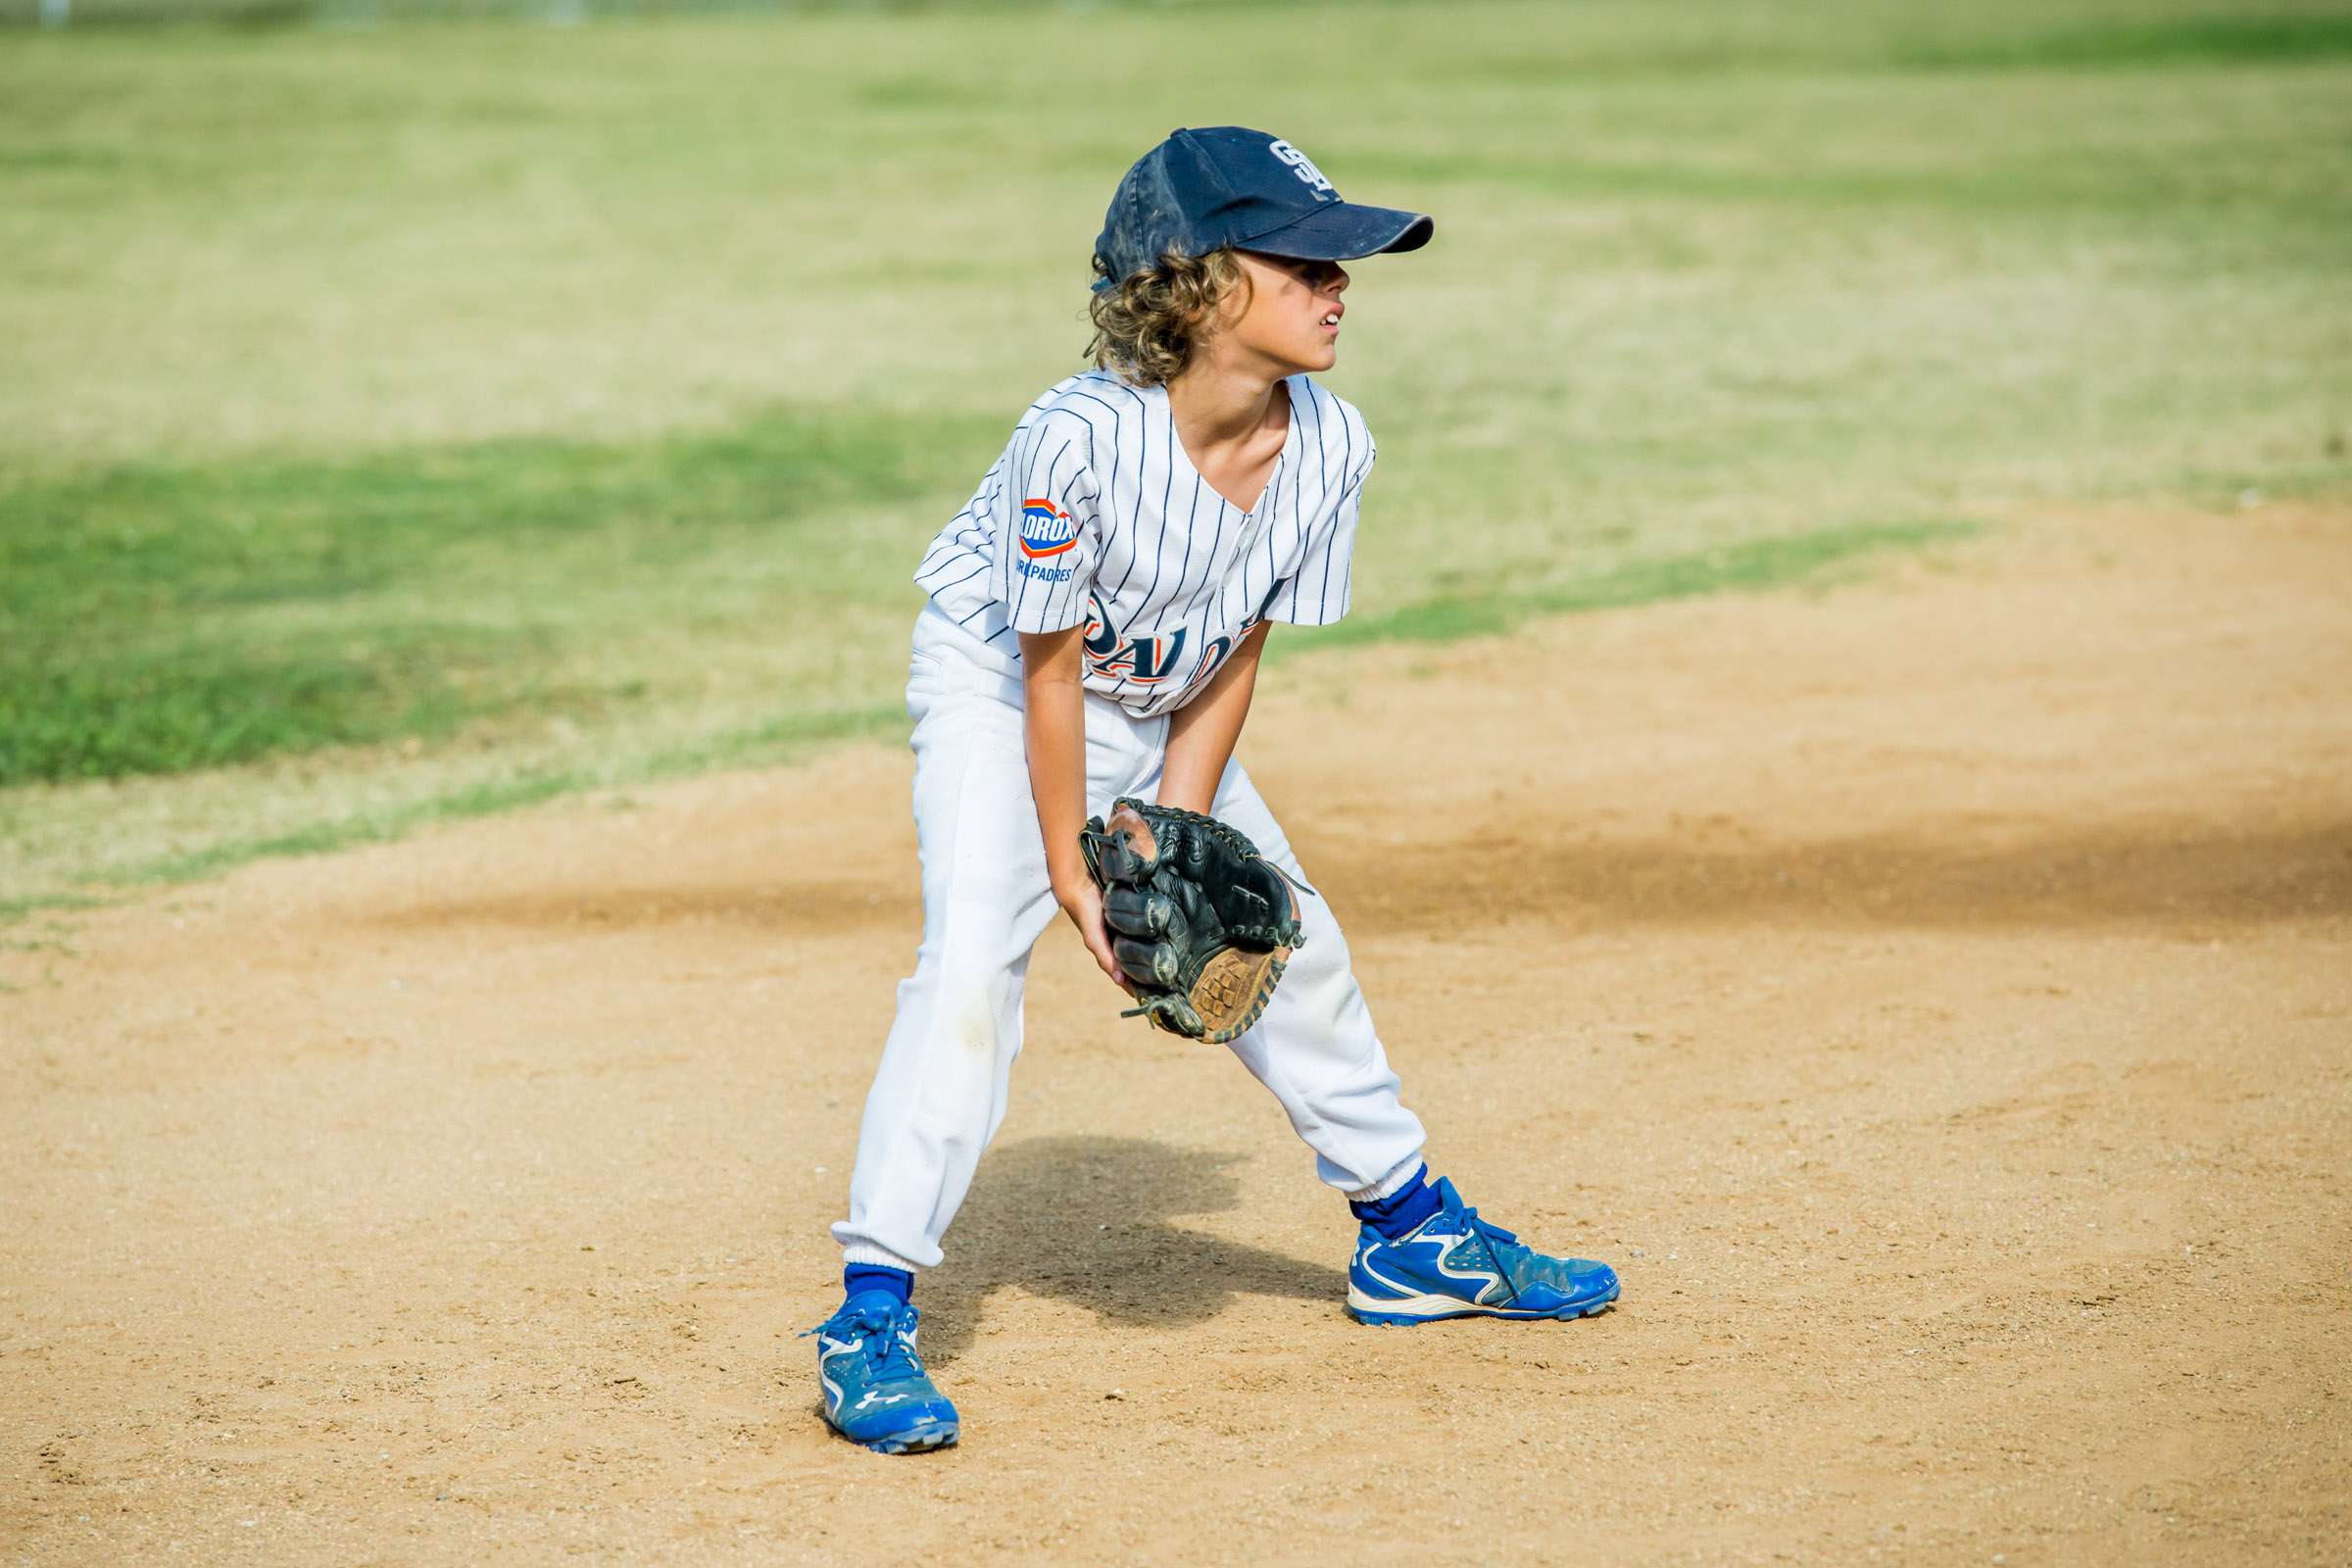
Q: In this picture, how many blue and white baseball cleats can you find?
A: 2